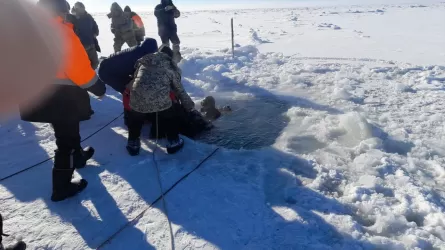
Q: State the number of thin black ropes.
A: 2